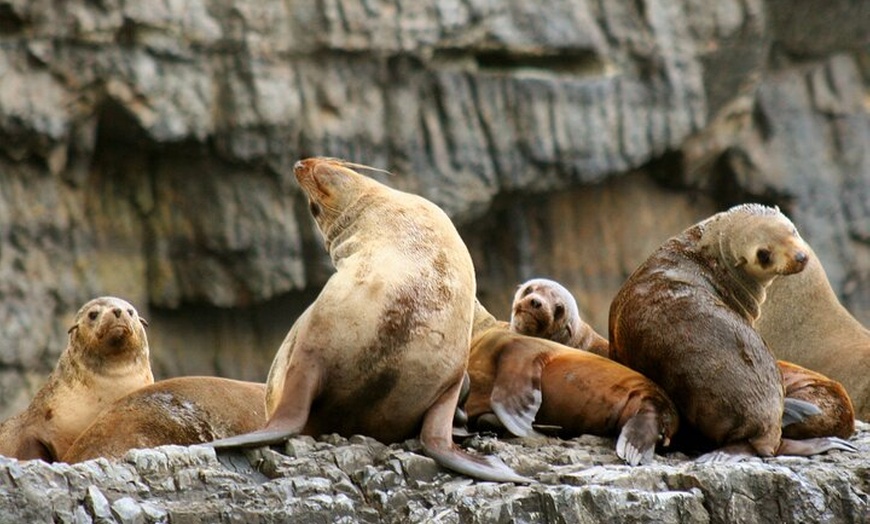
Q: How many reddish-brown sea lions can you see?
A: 2